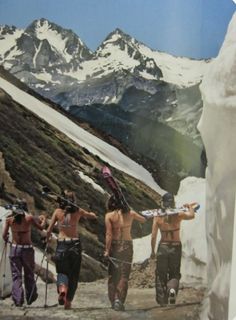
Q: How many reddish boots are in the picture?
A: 2